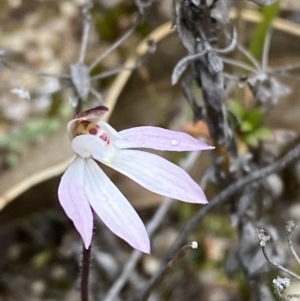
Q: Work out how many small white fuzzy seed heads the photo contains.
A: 4